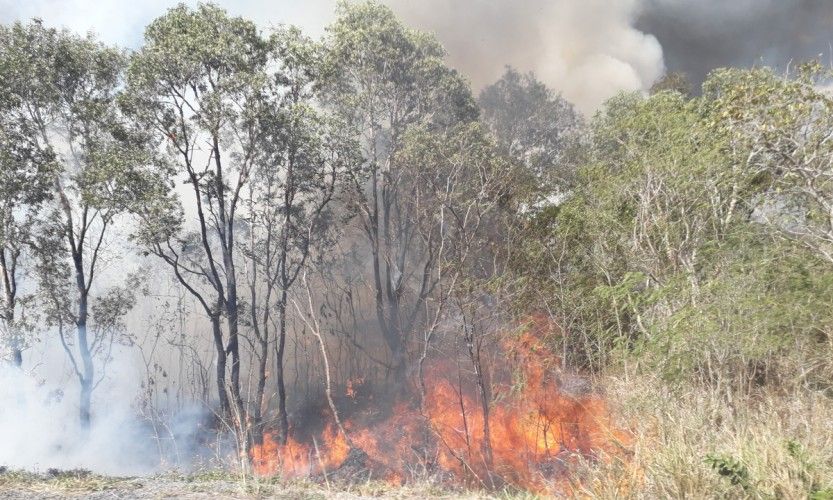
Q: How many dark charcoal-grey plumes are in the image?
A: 1